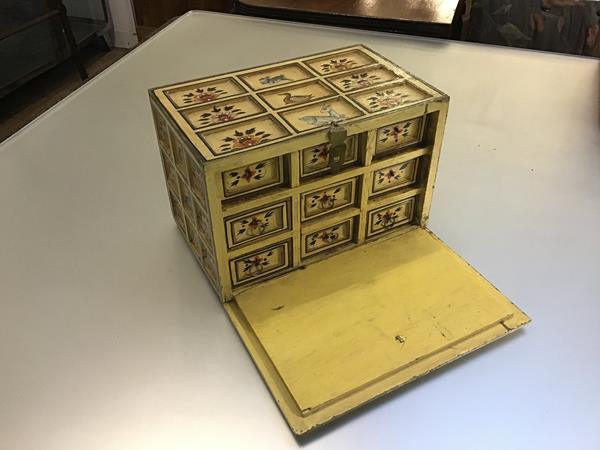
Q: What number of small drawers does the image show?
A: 9